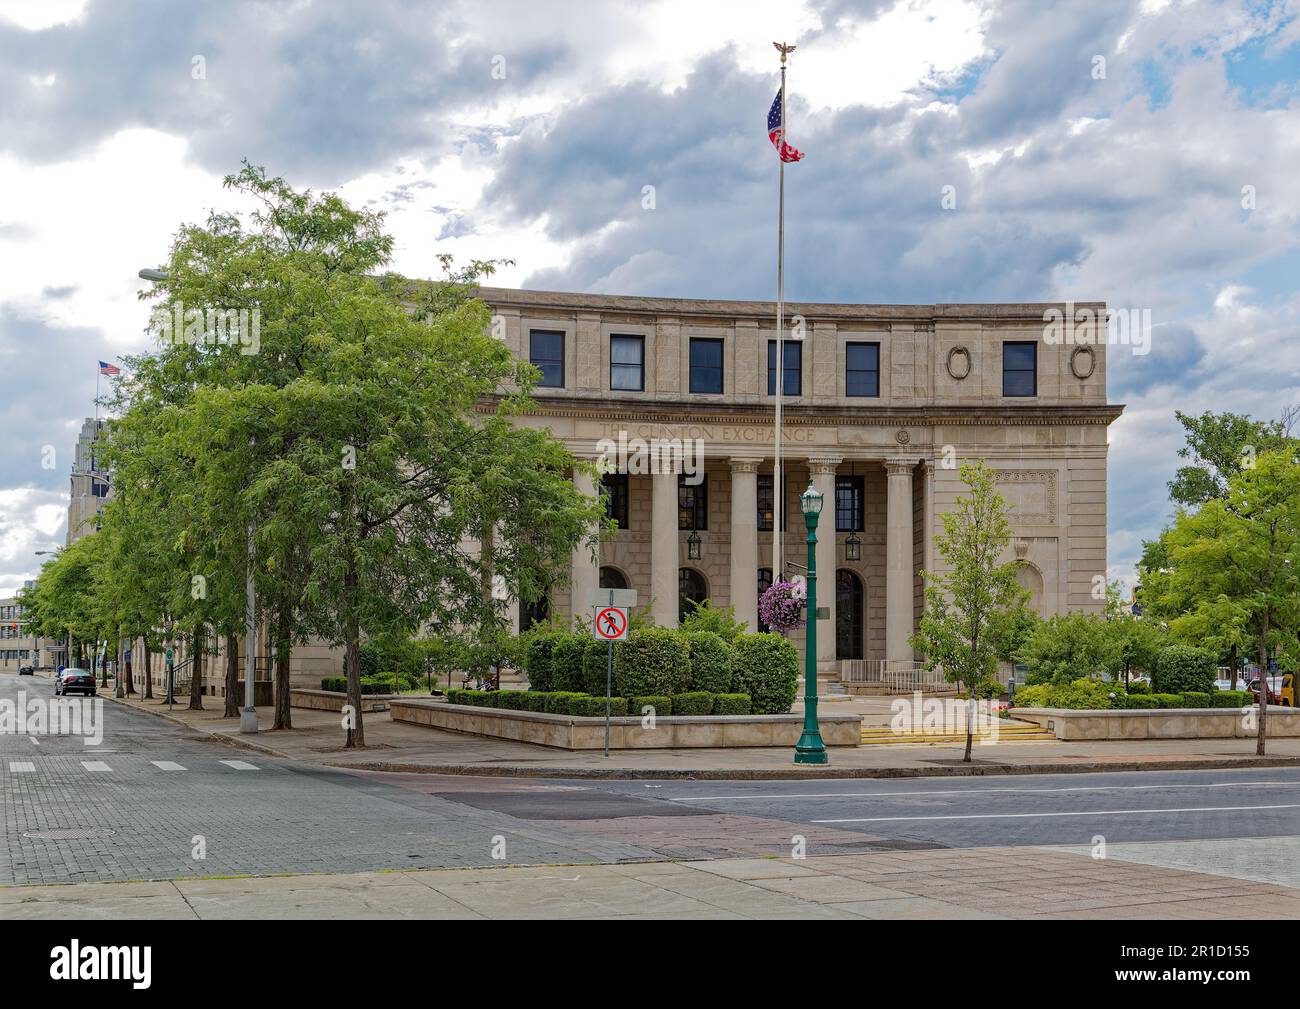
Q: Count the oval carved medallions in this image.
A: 2